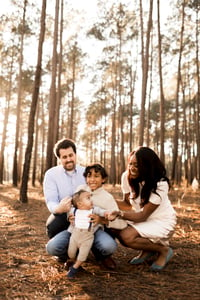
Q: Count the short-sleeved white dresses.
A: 1